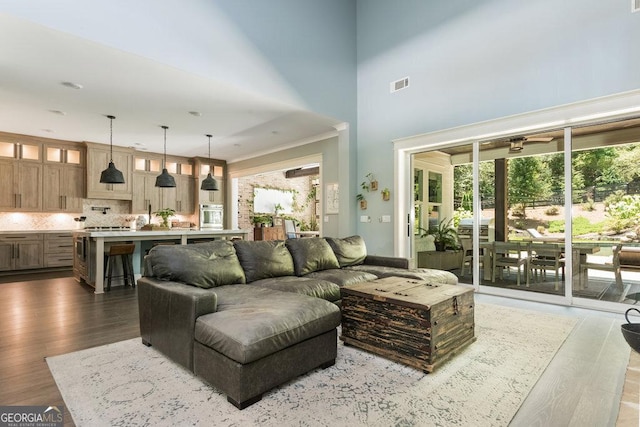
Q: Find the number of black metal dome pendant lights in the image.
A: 3